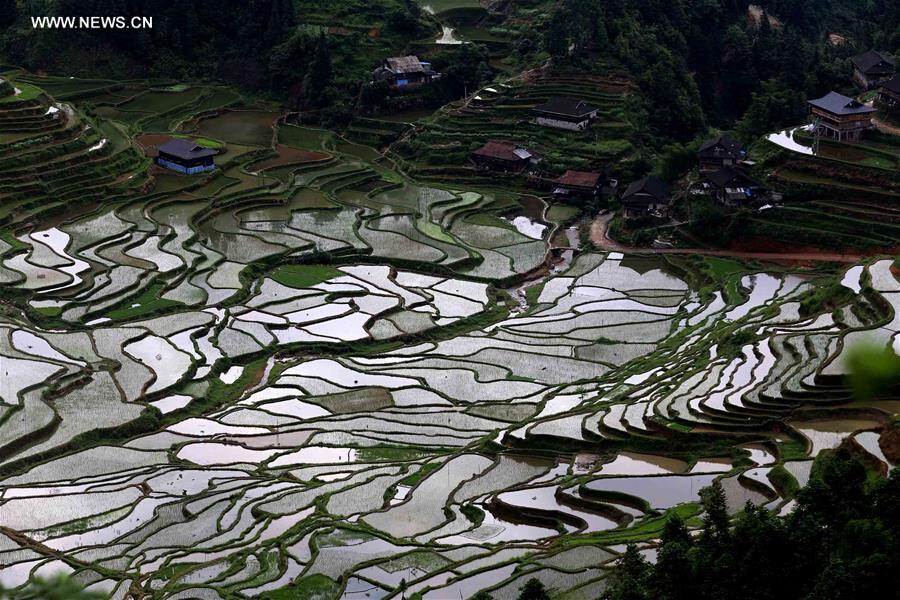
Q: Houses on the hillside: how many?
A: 11